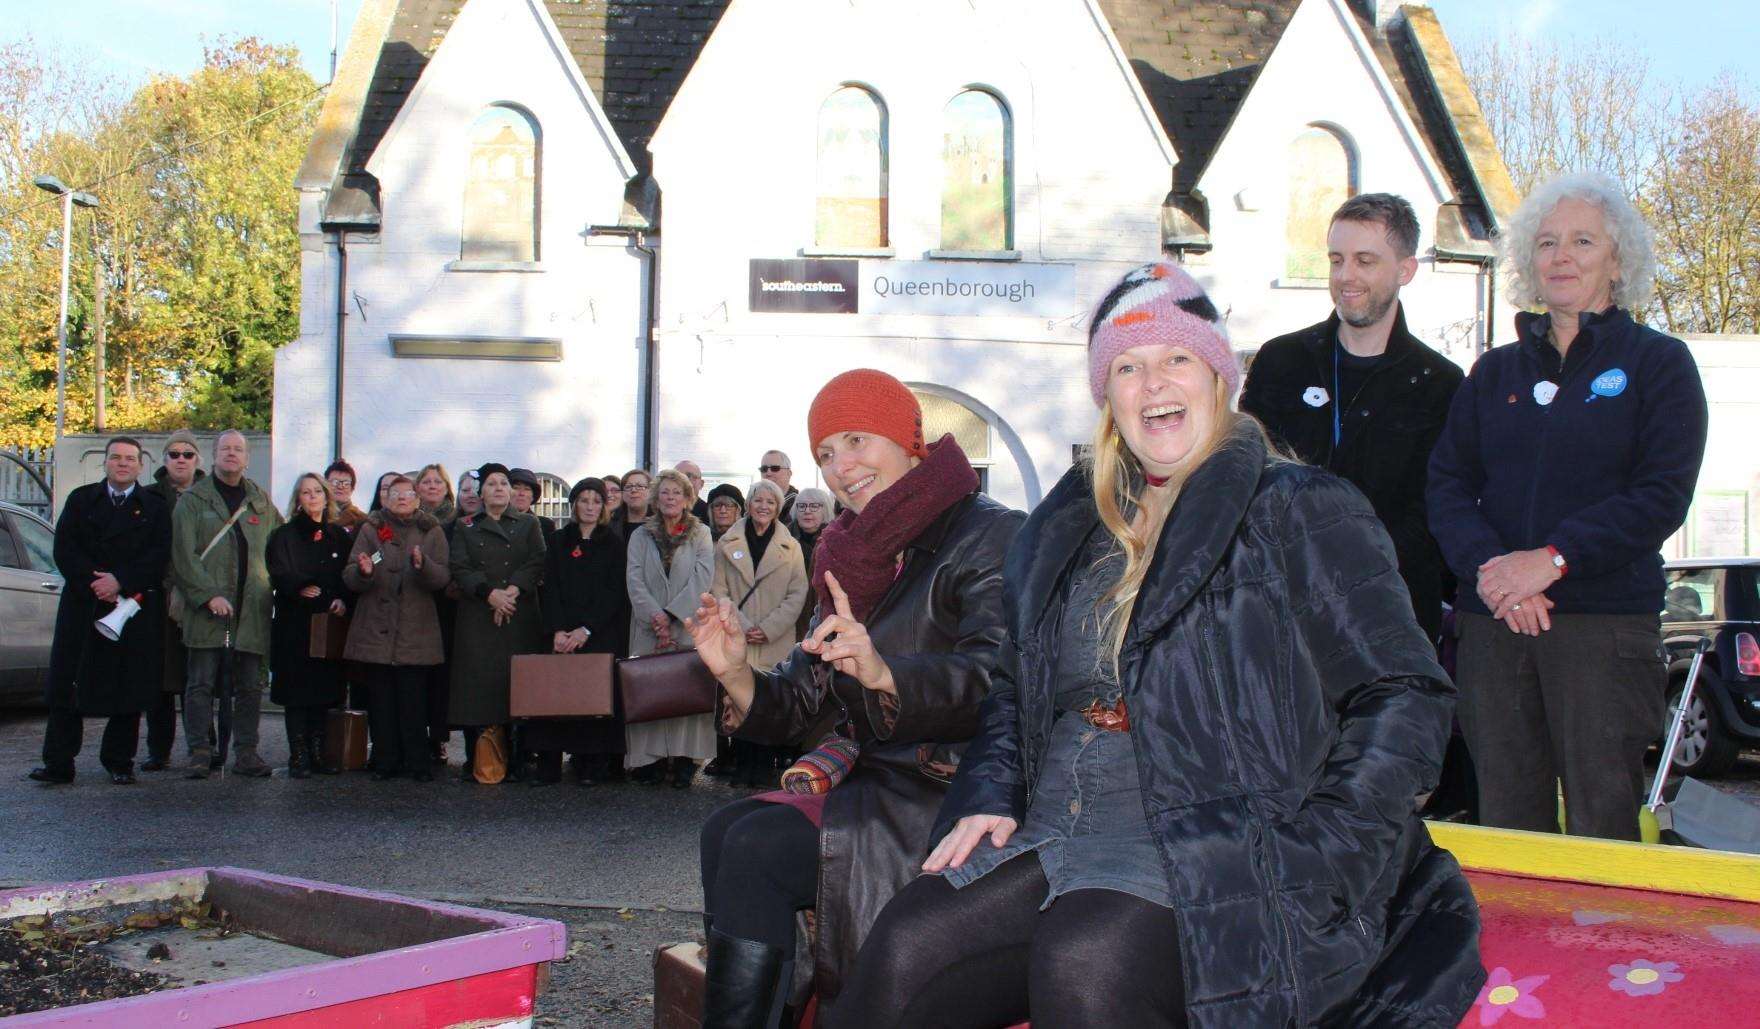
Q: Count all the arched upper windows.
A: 4